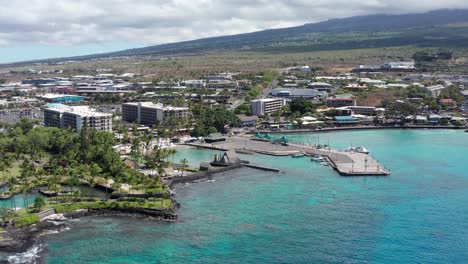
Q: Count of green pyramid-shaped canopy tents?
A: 3